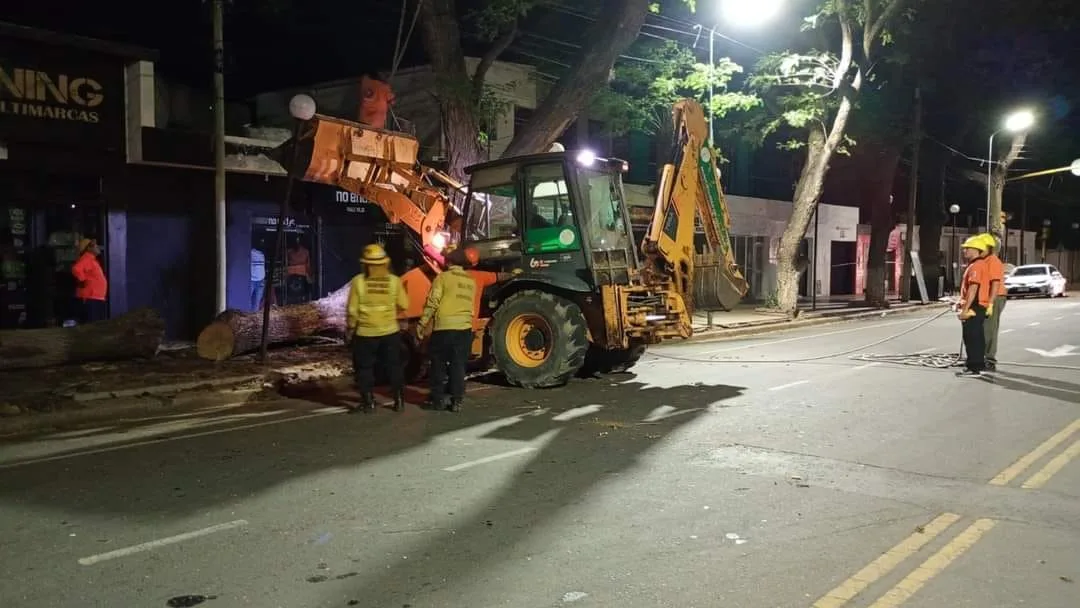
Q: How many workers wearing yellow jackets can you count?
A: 2